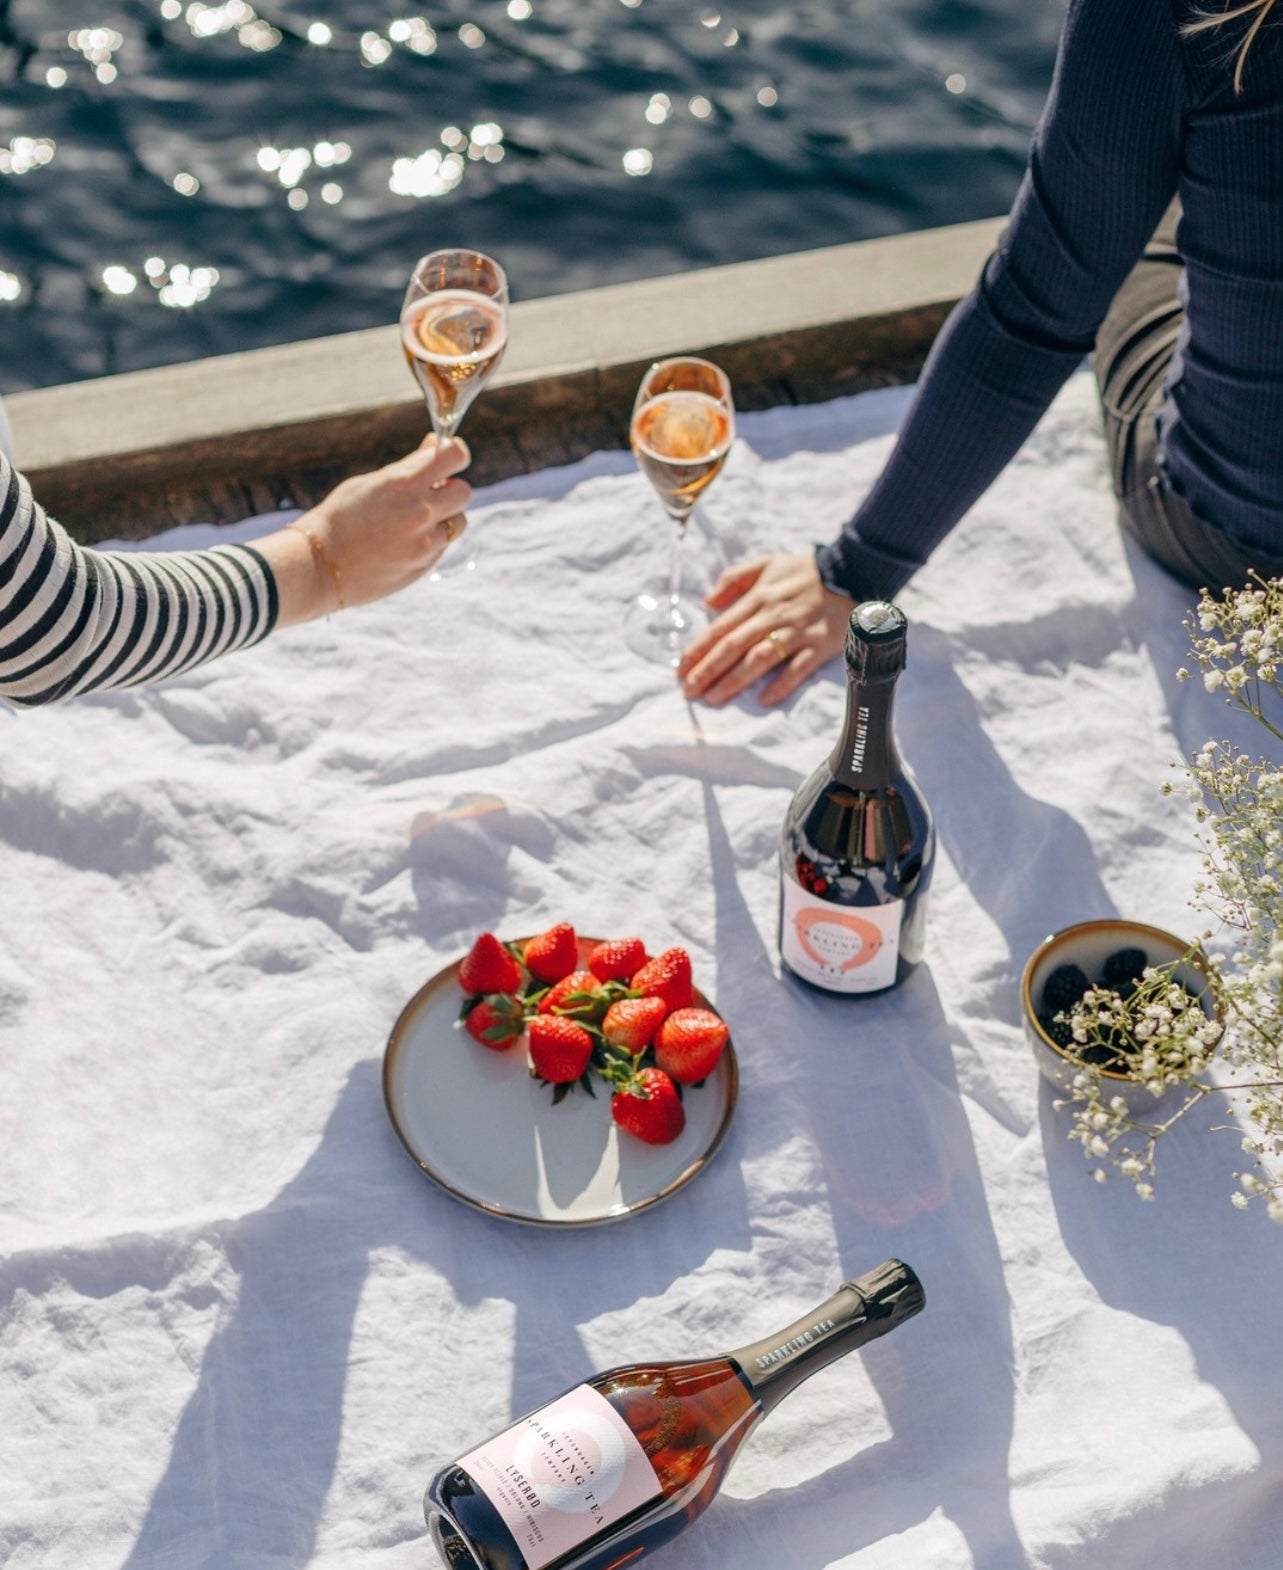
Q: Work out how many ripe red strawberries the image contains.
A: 10